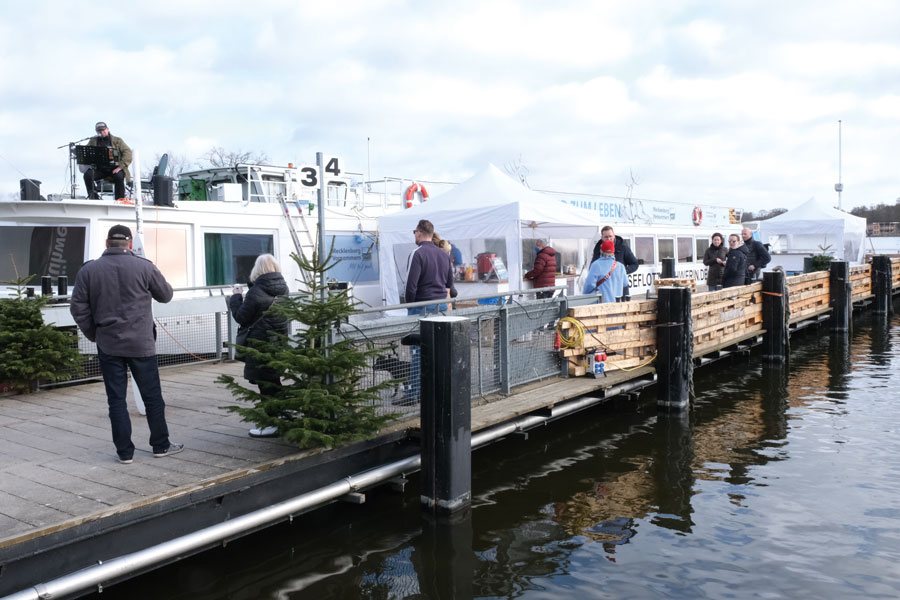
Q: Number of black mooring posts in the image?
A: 5